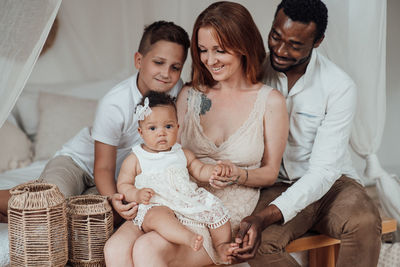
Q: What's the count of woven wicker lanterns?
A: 2